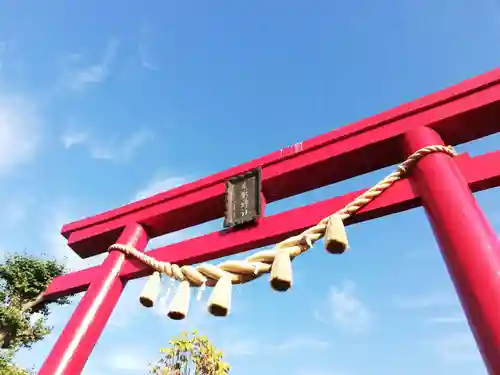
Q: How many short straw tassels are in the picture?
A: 5